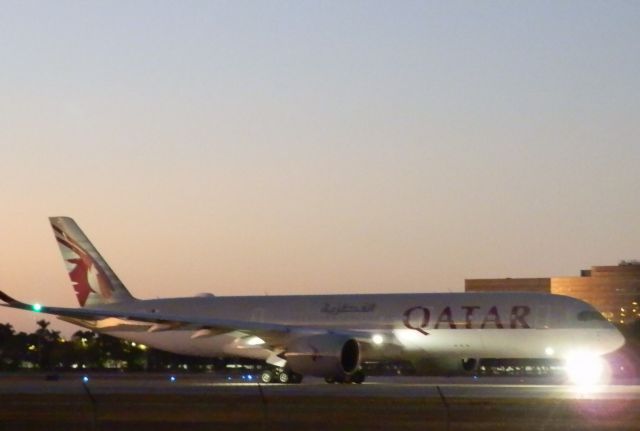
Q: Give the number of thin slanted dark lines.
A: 3